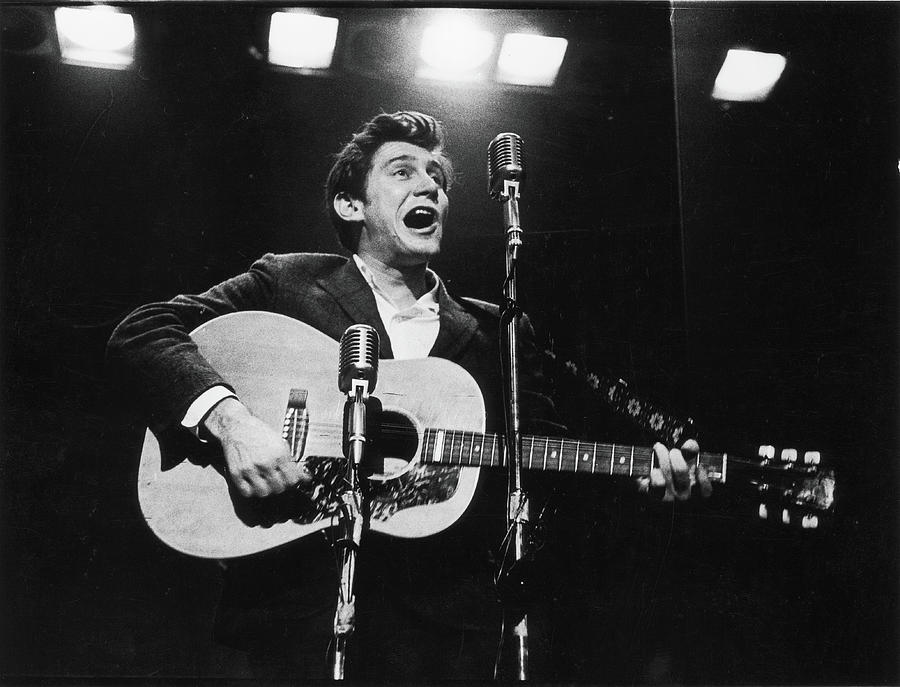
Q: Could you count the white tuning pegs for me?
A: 6